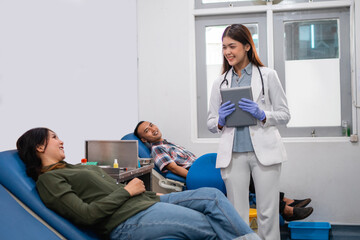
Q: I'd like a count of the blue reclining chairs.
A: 2